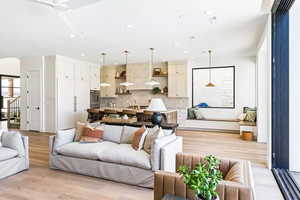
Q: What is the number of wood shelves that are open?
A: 4